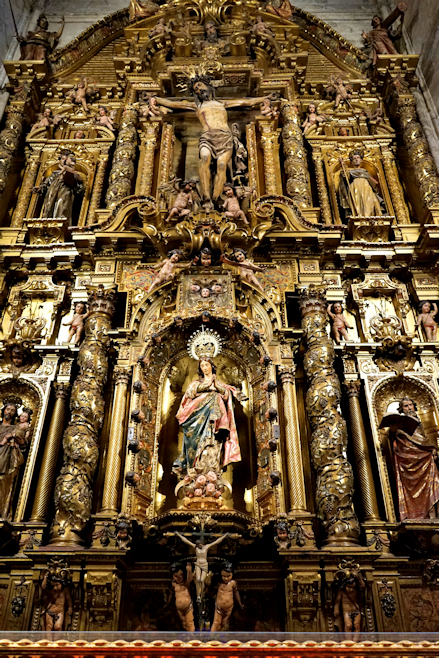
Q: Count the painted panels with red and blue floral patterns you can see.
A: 2